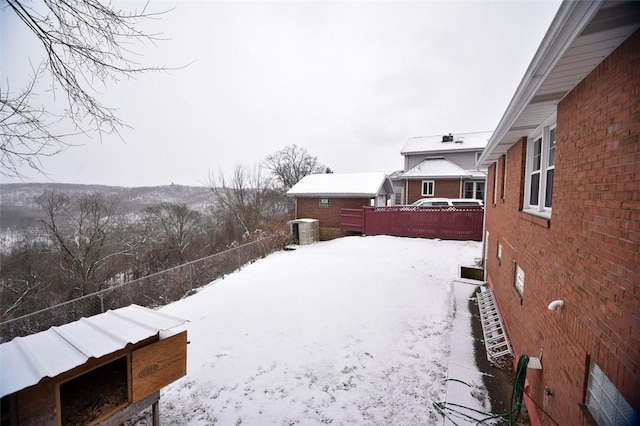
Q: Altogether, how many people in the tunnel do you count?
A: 0